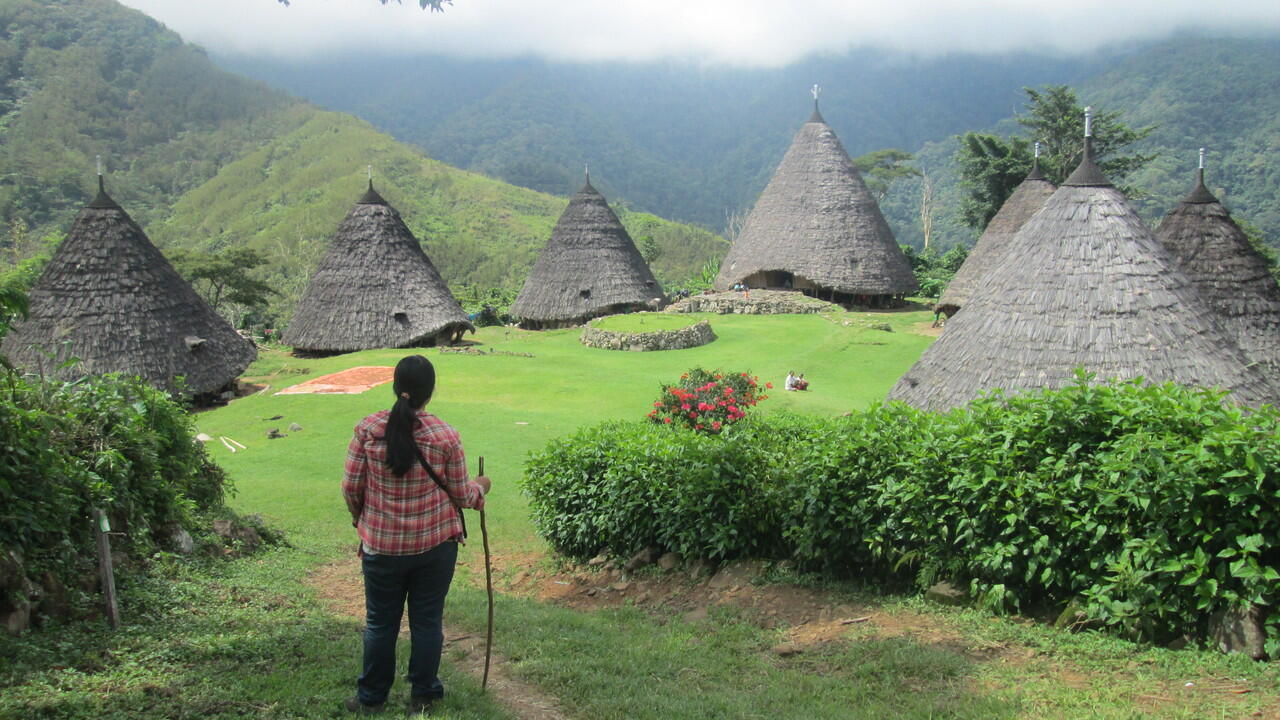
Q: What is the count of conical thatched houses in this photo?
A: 7